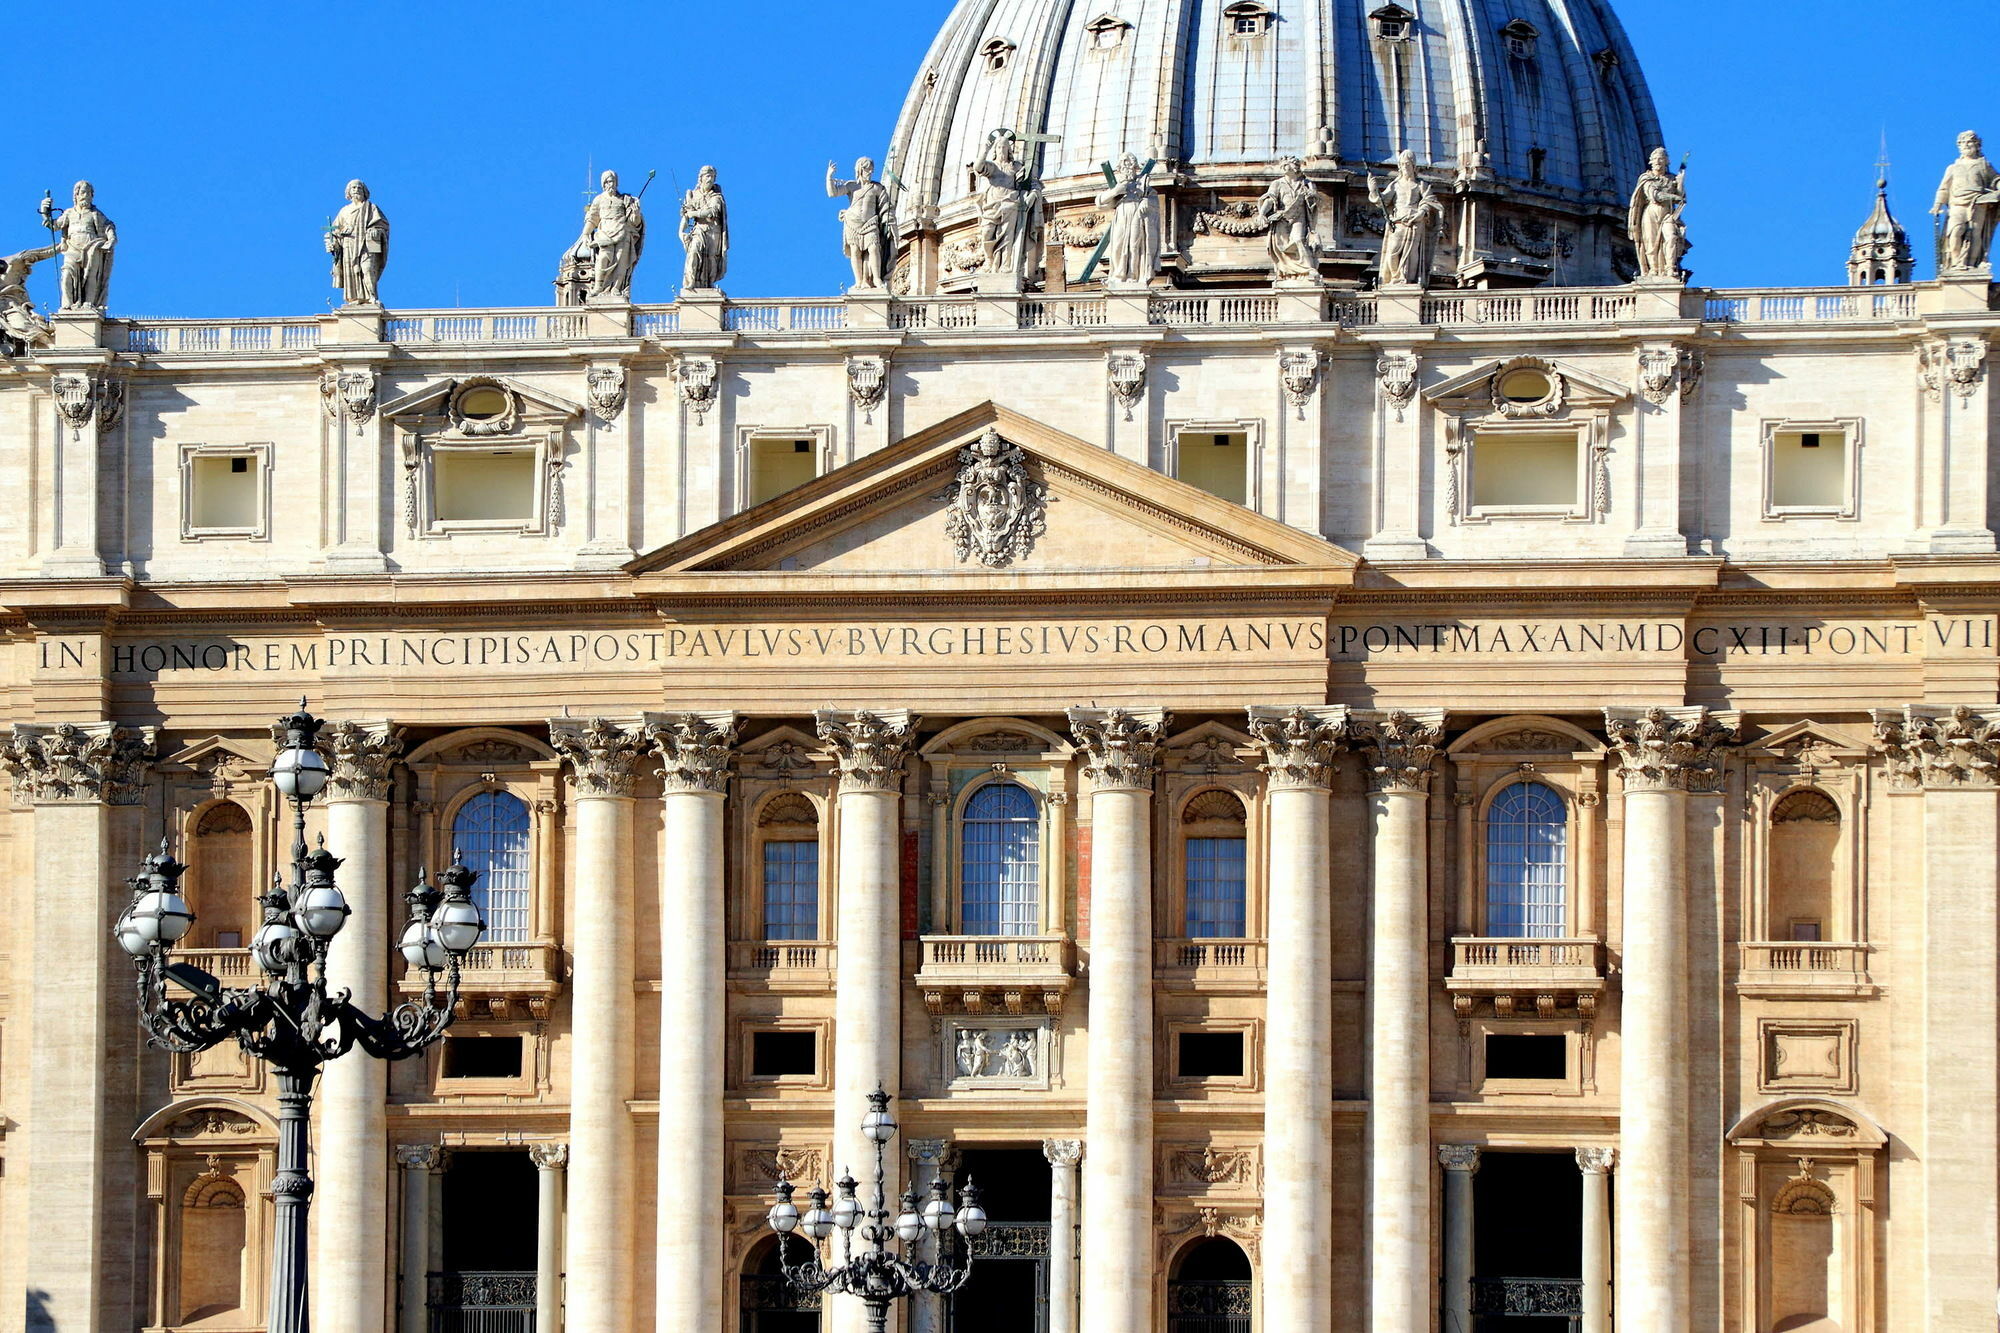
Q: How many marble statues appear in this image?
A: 11